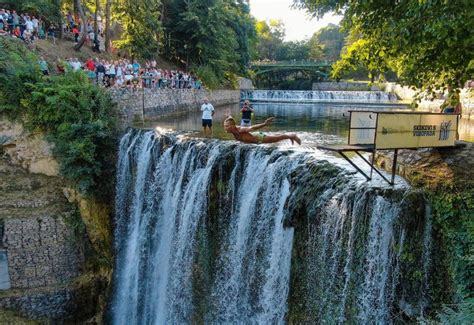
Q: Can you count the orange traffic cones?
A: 0